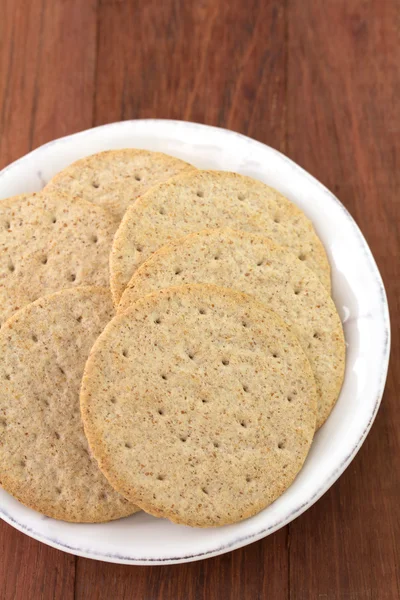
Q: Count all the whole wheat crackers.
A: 6